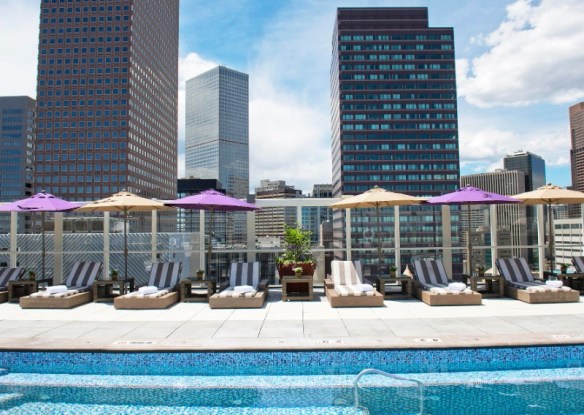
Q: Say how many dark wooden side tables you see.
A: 7